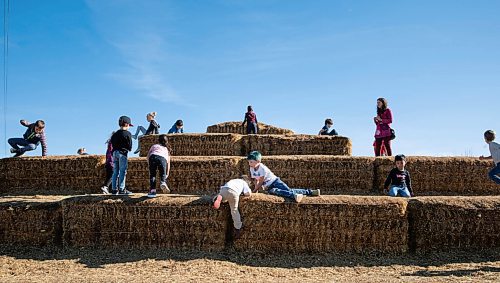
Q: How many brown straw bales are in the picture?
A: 11